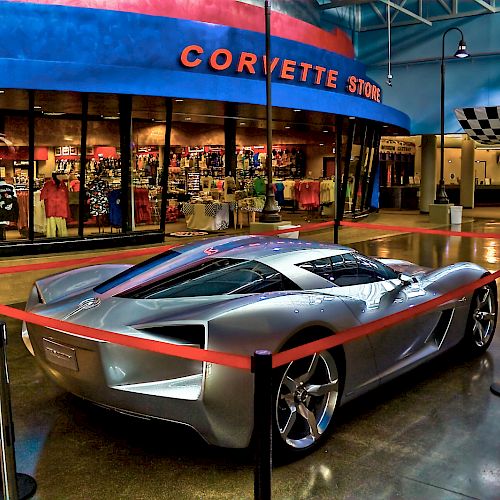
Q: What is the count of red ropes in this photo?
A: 4